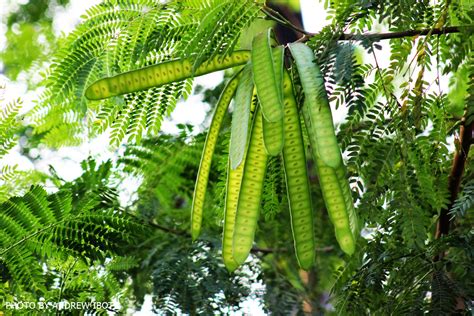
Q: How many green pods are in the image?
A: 11